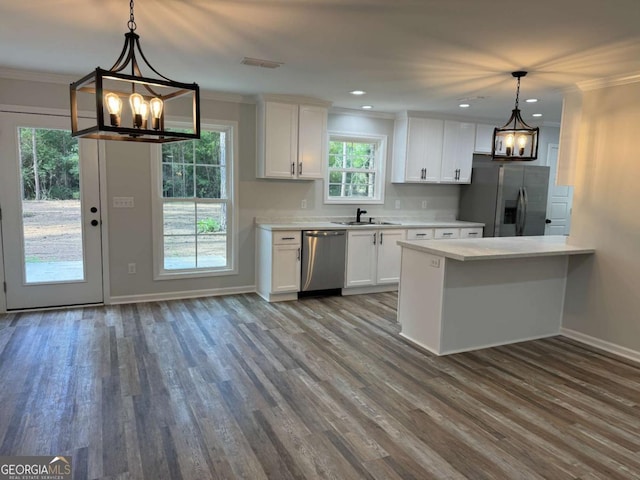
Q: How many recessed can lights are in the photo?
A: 5